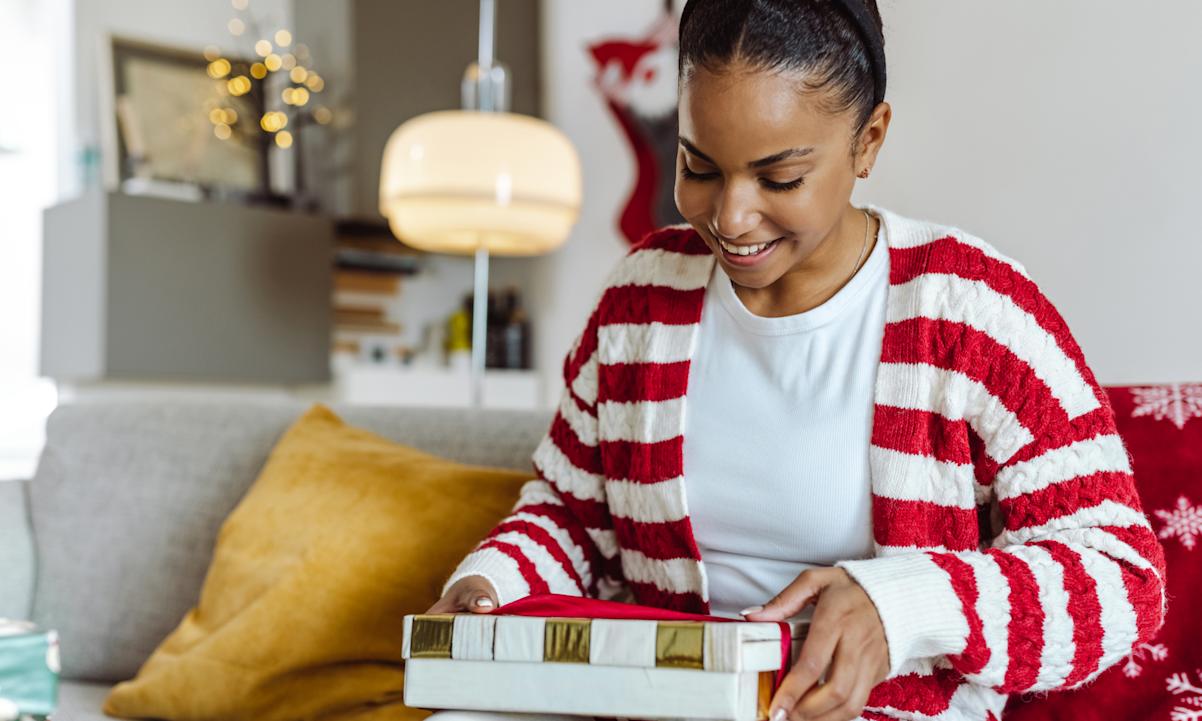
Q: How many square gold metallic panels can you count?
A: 3